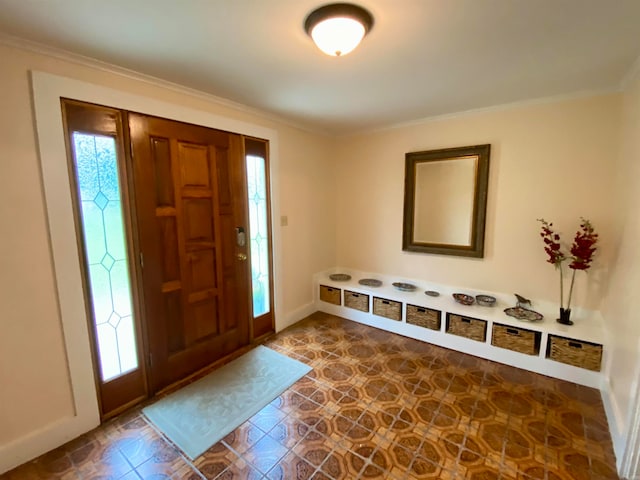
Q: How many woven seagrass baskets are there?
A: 7